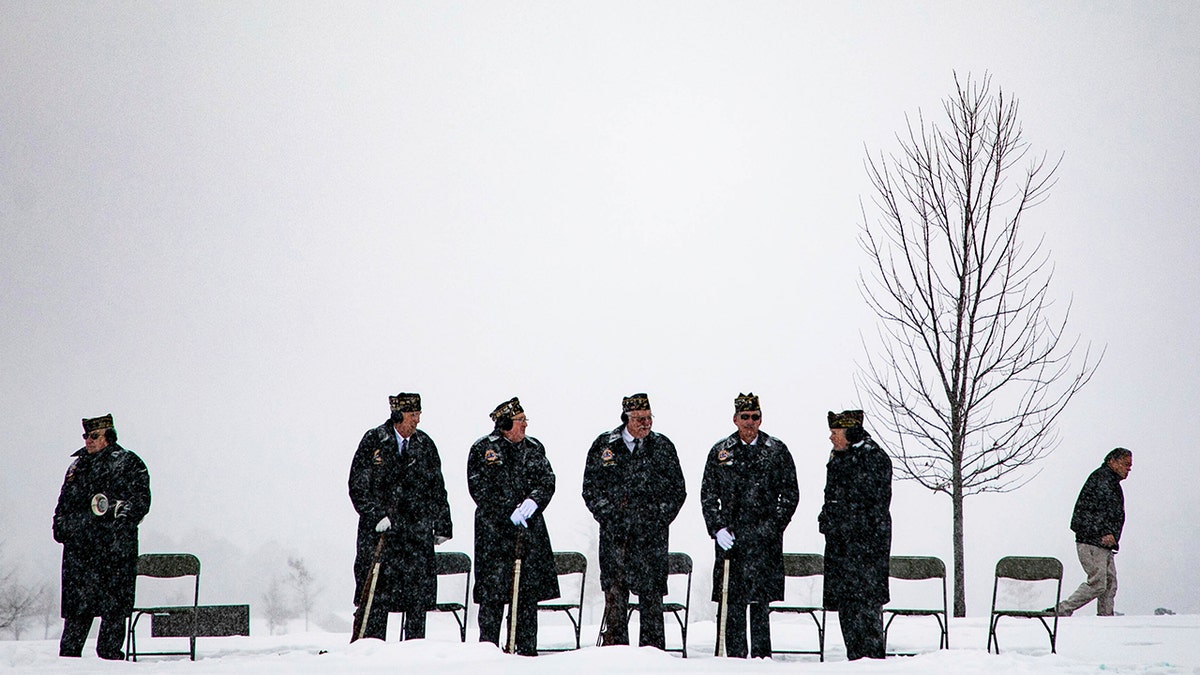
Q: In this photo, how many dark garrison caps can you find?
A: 6